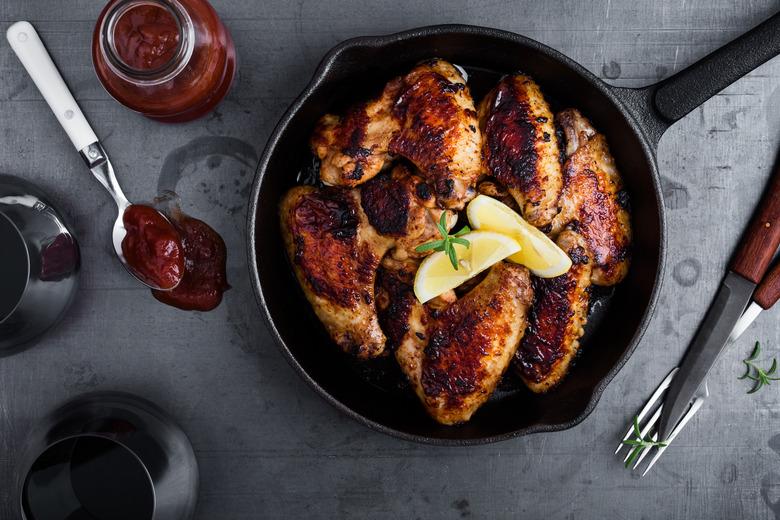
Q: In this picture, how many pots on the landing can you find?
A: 1